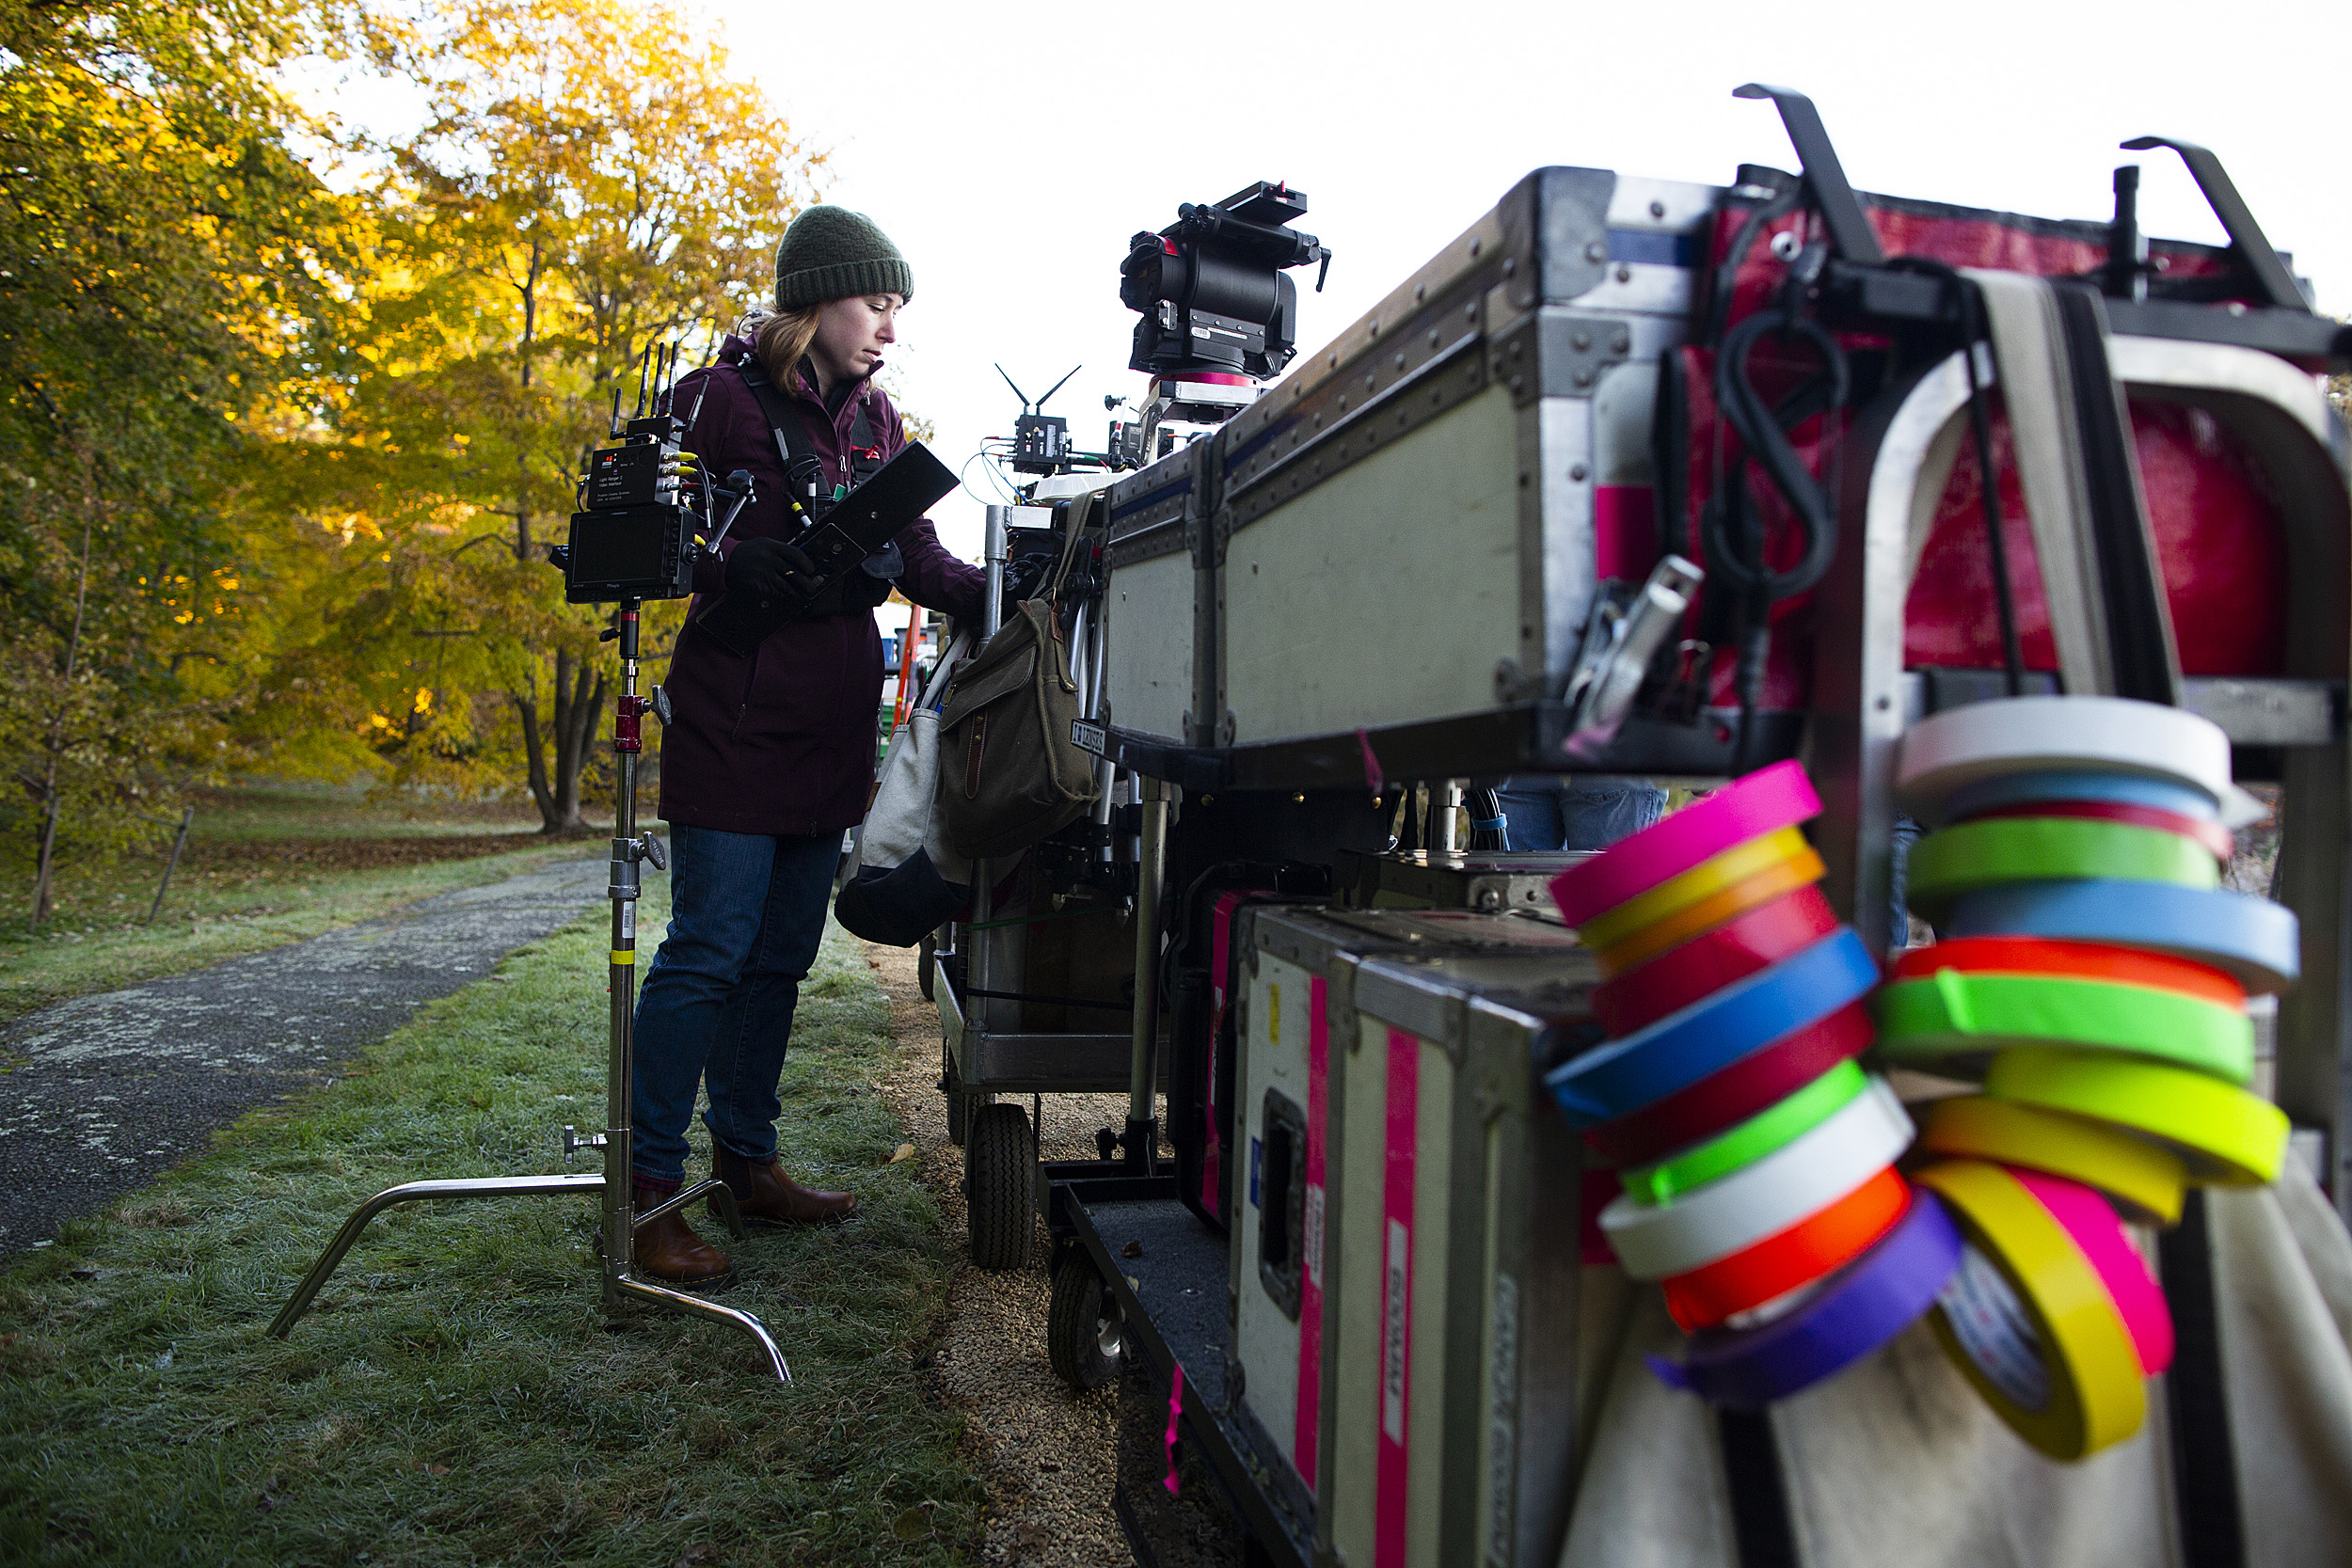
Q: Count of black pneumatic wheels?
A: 4